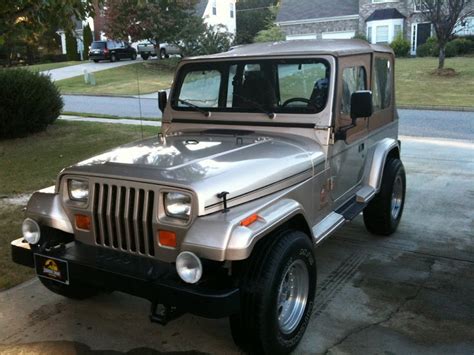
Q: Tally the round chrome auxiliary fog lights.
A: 2